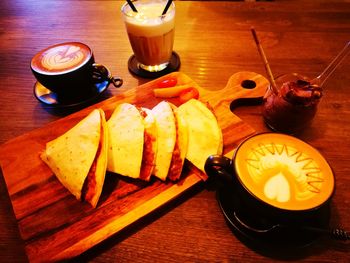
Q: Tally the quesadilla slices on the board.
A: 4